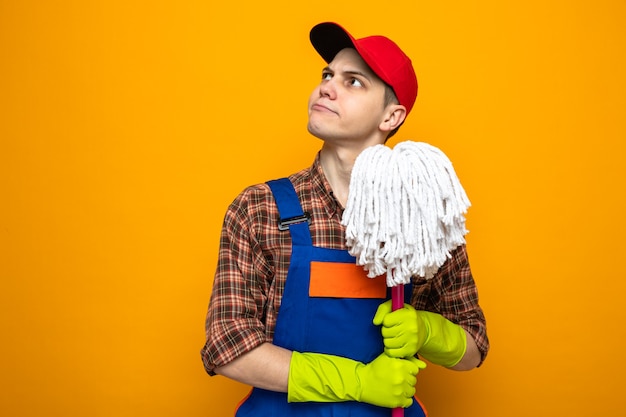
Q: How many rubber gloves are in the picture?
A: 2